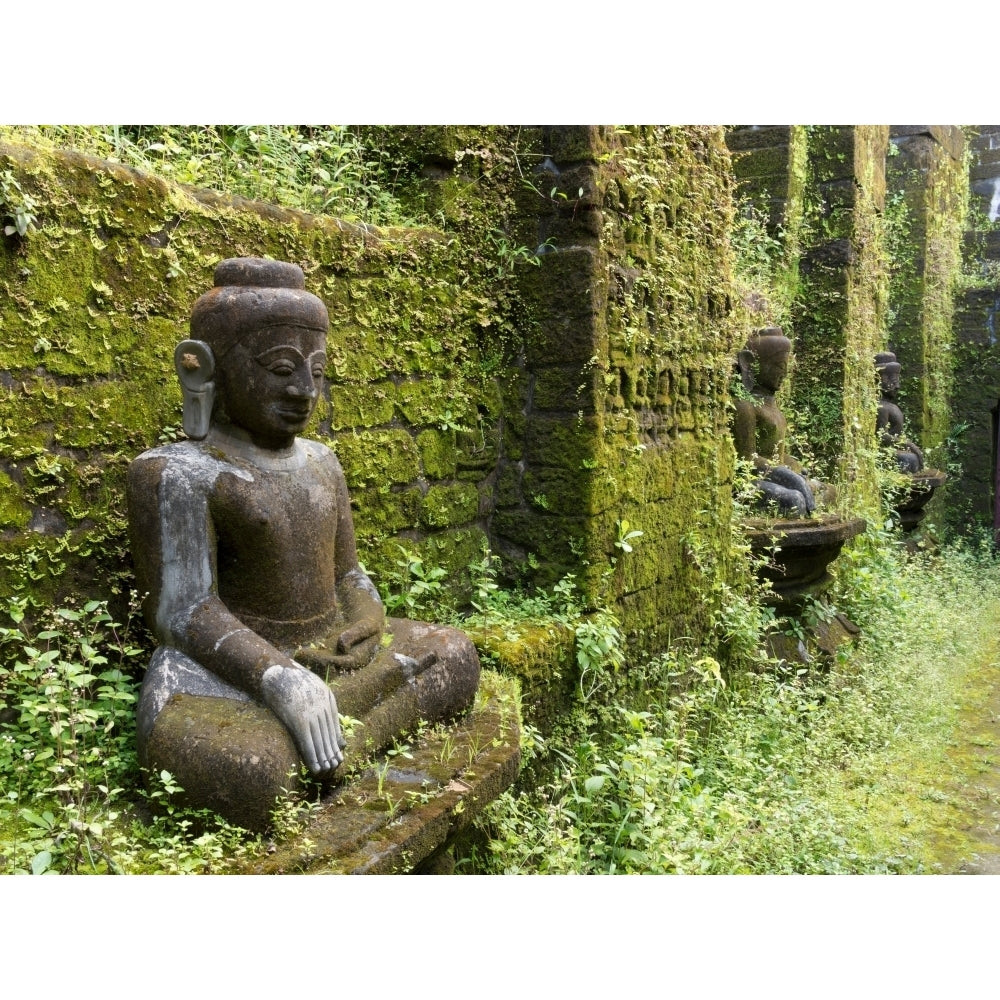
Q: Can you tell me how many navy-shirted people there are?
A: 0